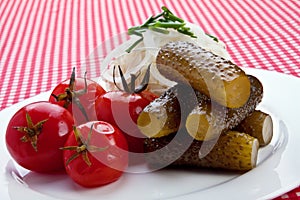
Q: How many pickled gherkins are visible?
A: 5